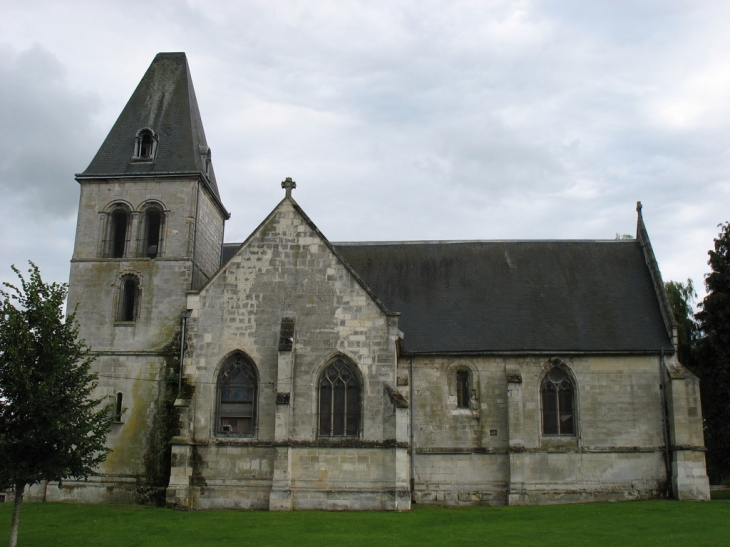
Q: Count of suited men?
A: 0